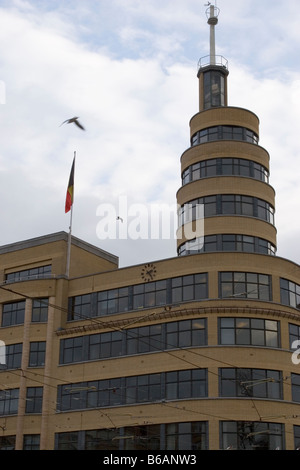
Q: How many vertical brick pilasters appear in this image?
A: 2